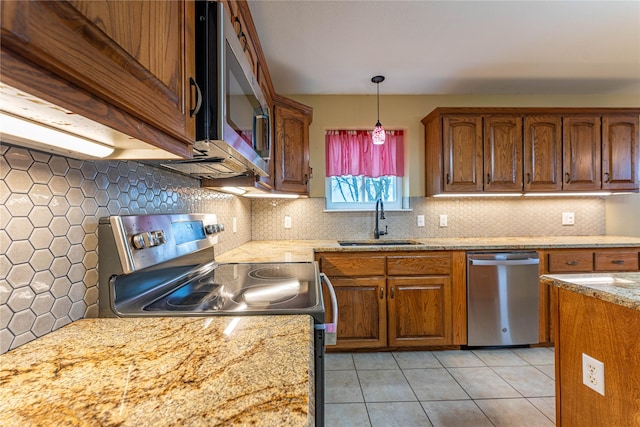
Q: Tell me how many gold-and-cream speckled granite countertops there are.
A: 3